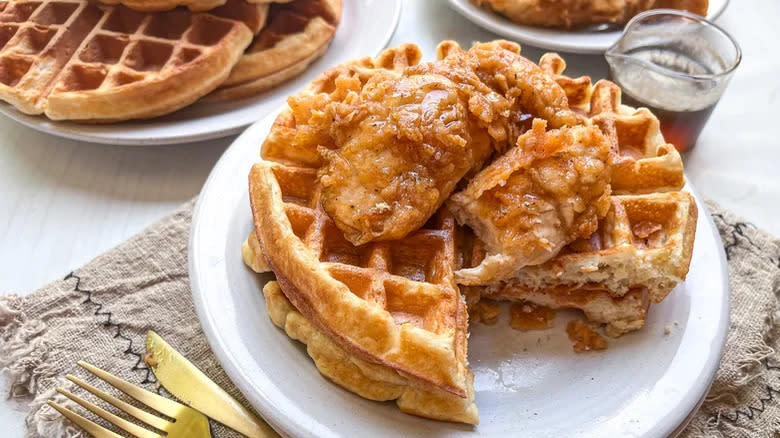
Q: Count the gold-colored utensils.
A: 2